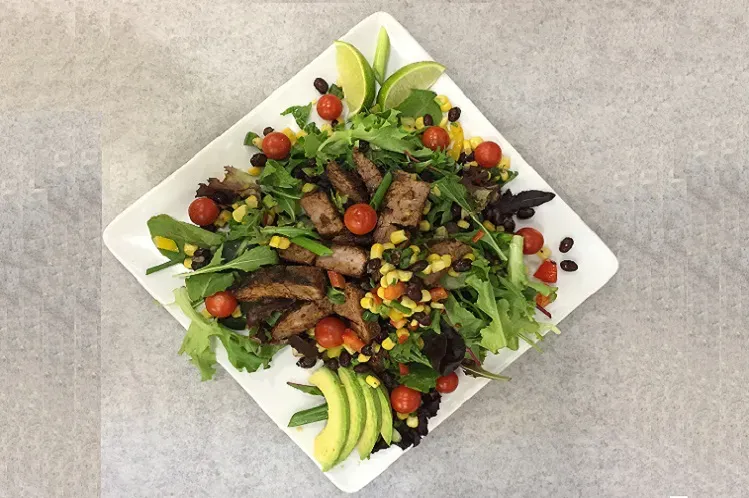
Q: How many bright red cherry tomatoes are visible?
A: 11